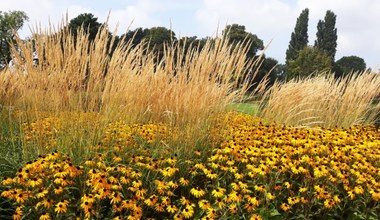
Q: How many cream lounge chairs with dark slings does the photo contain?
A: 0